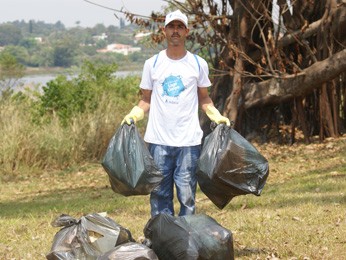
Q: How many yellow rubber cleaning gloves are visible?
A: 2